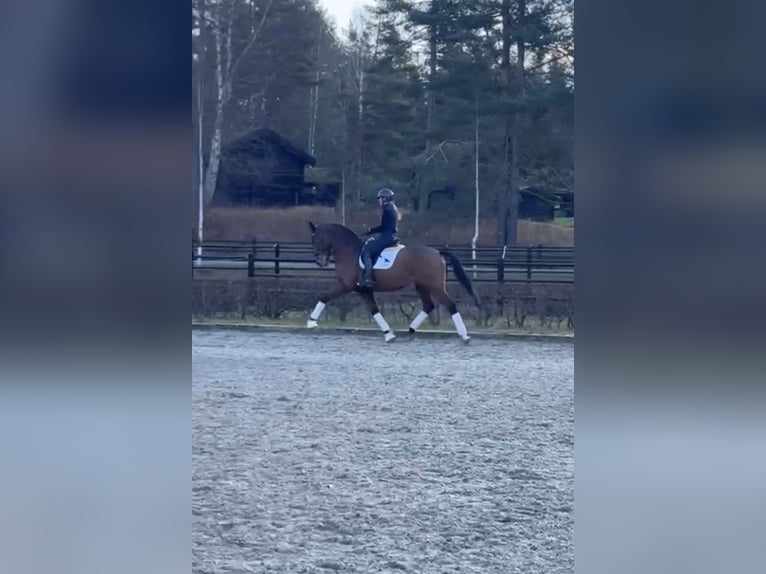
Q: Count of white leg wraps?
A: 4